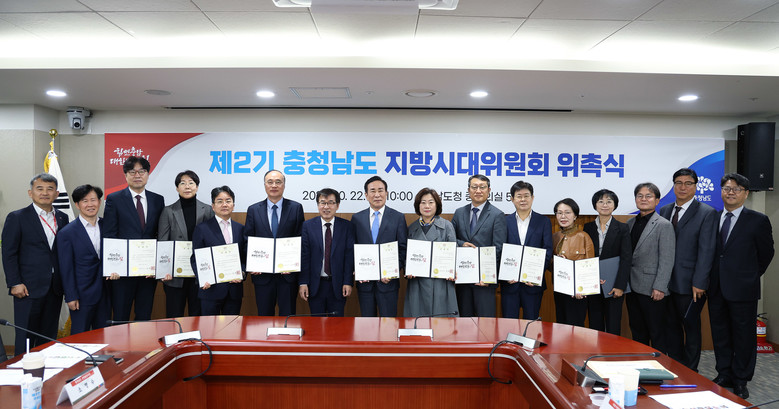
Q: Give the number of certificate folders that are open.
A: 9